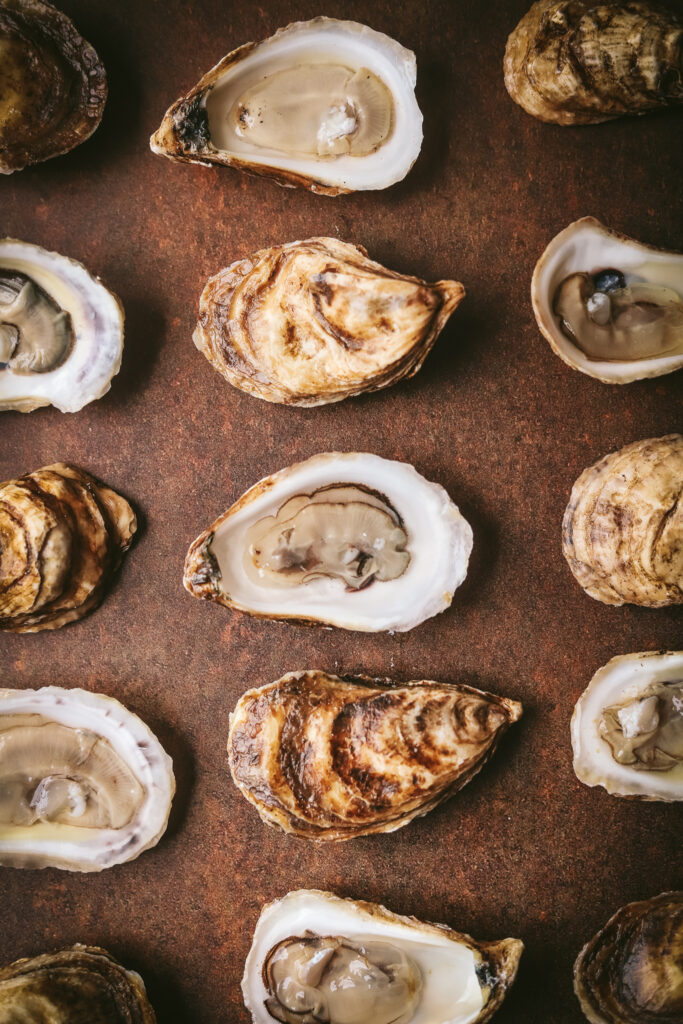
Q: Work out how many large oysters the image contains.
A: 15